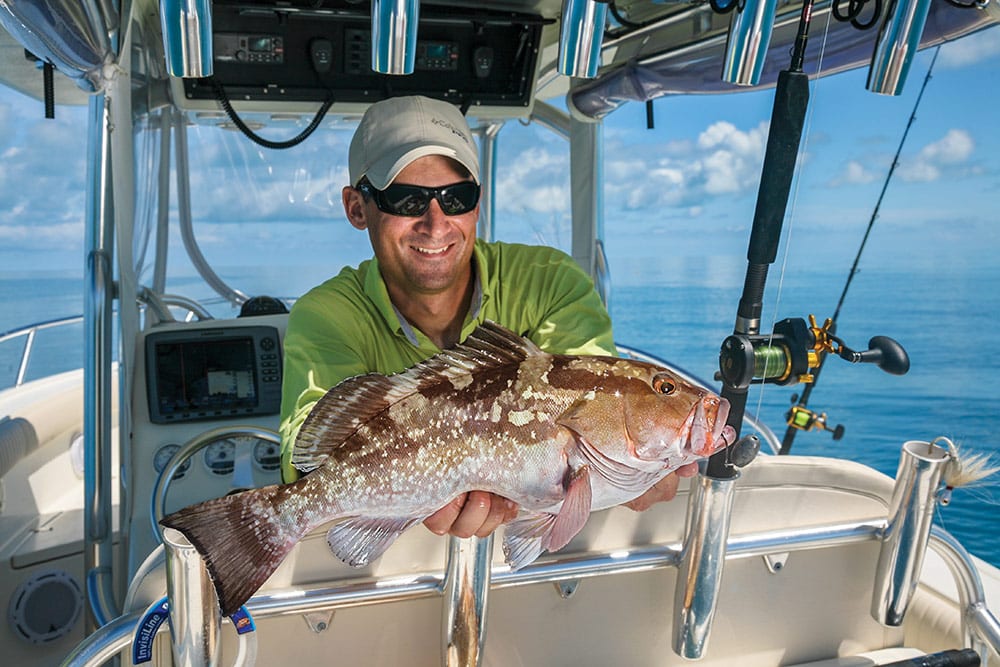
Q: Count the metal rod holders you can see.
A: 9